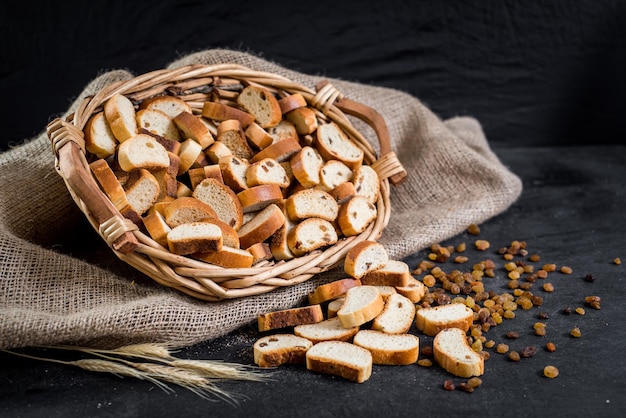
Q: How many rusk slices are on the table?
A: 15